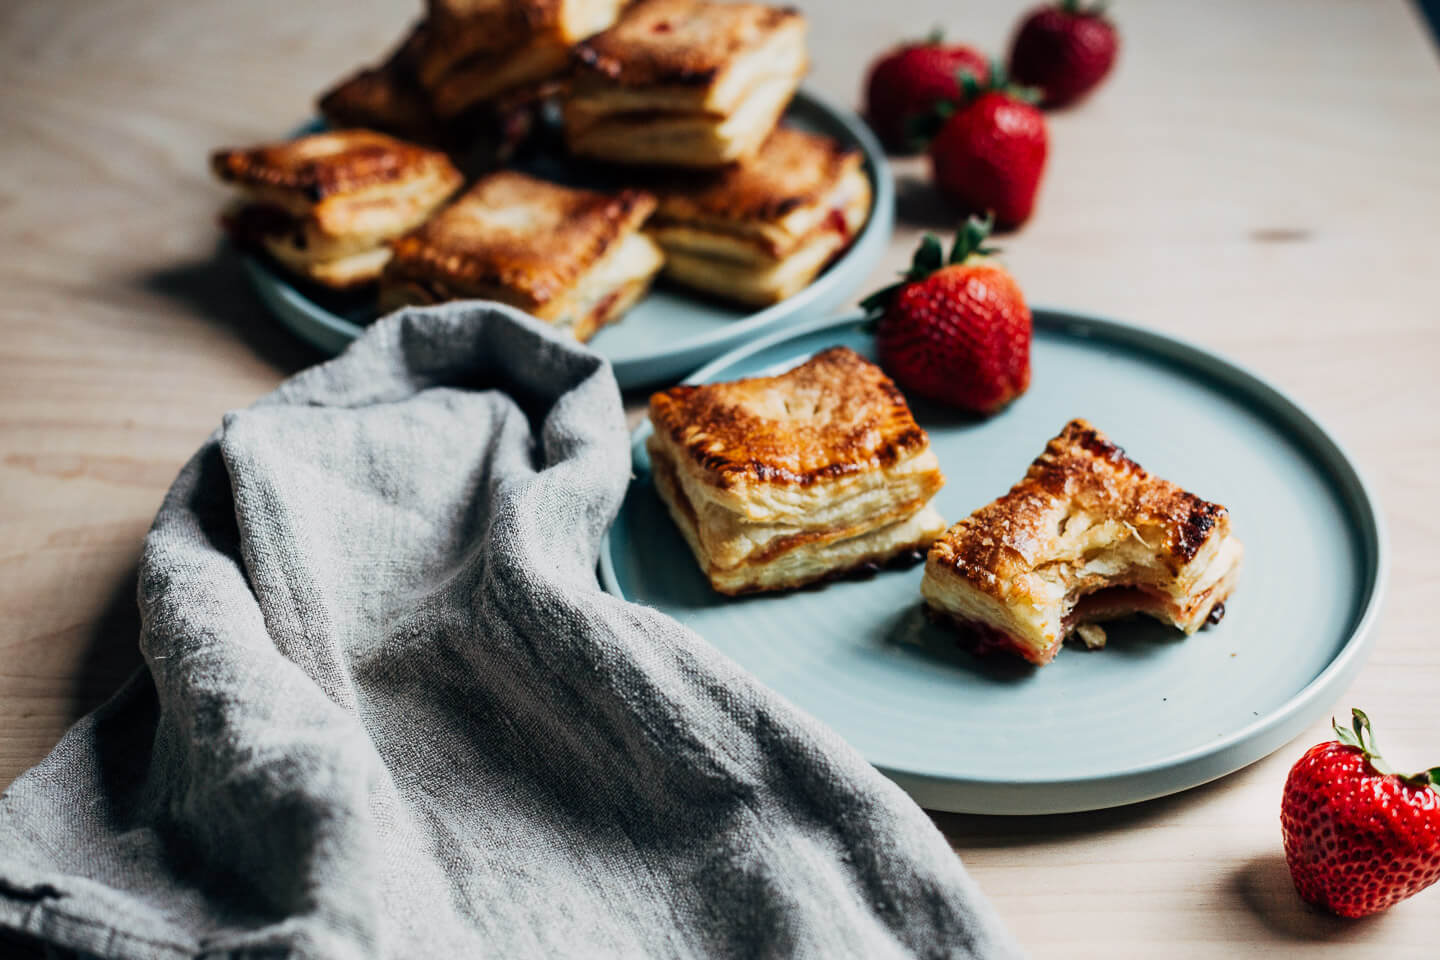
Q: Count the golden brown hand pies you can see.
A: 8